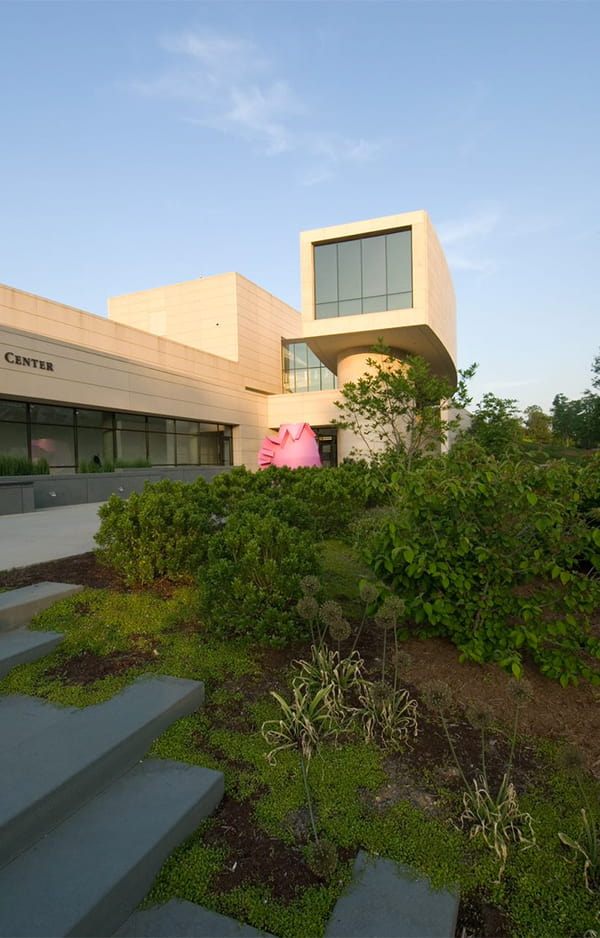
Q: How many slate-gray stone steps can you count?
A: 6